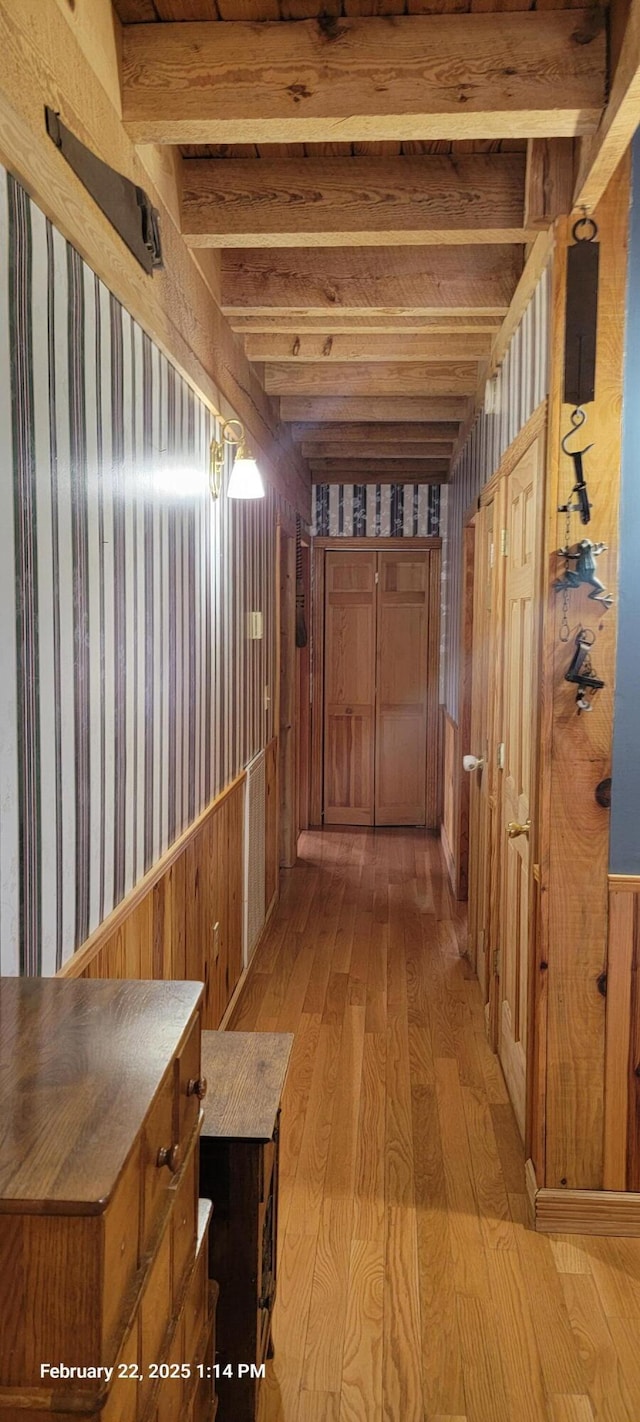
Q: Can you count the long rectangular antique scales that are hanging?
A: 1